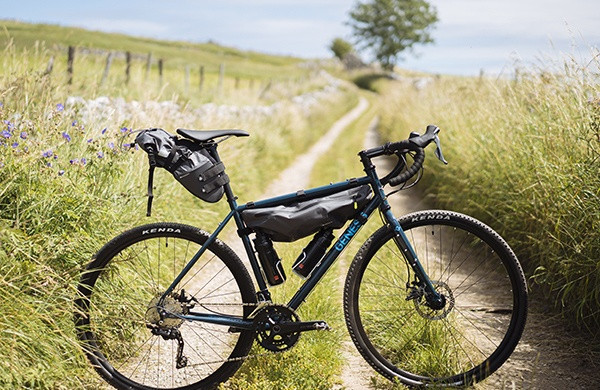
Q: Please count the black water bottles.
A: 2